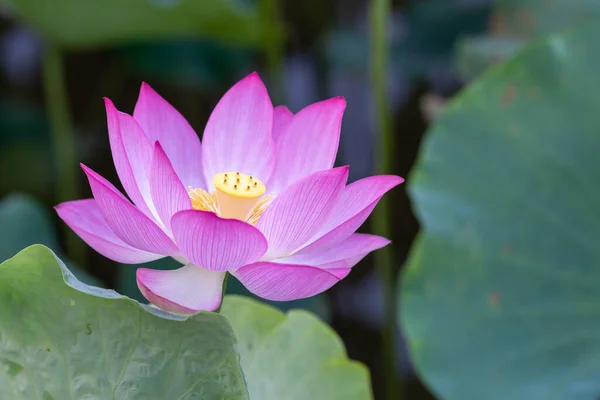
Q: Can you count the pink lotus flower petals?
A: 14